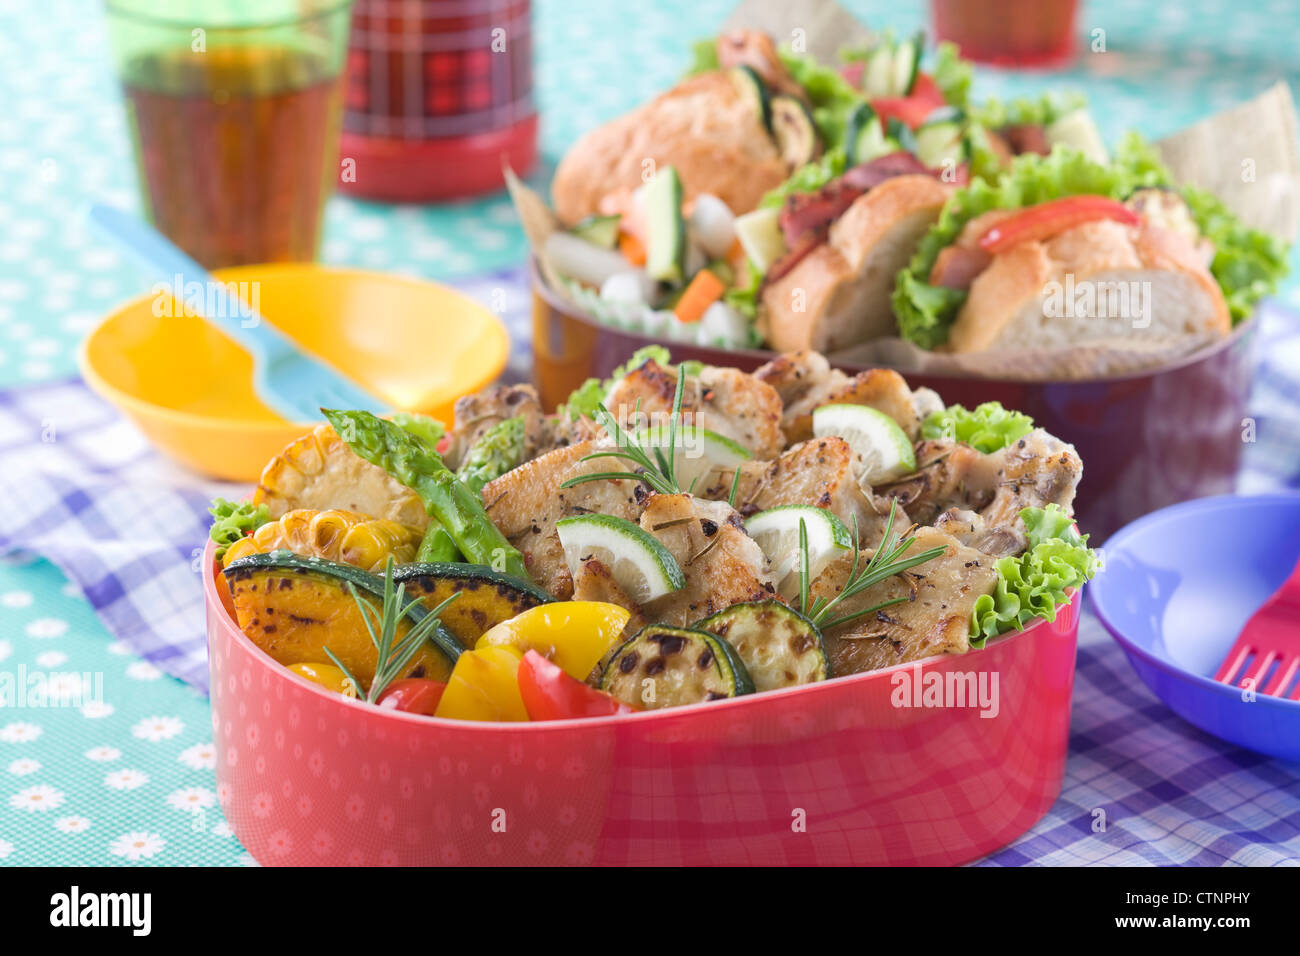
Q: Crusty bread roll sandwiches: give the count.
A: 3